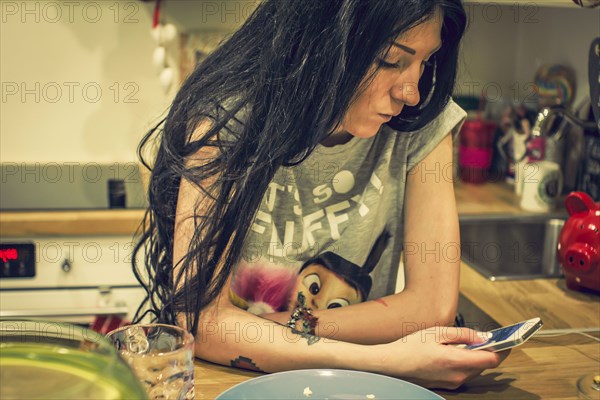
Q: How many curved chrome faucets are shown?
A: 1